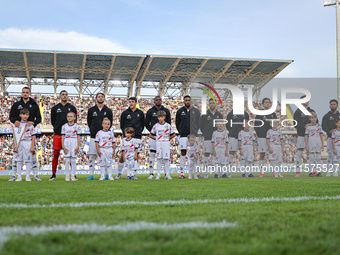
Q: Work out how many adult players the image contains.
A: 11